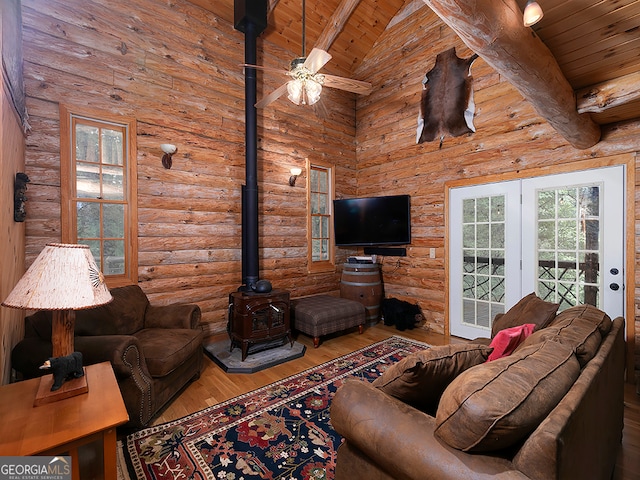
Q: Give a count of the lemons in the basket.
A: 0